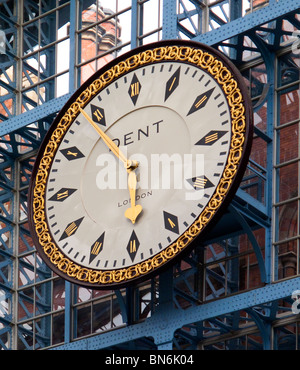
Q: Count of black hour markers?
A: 12